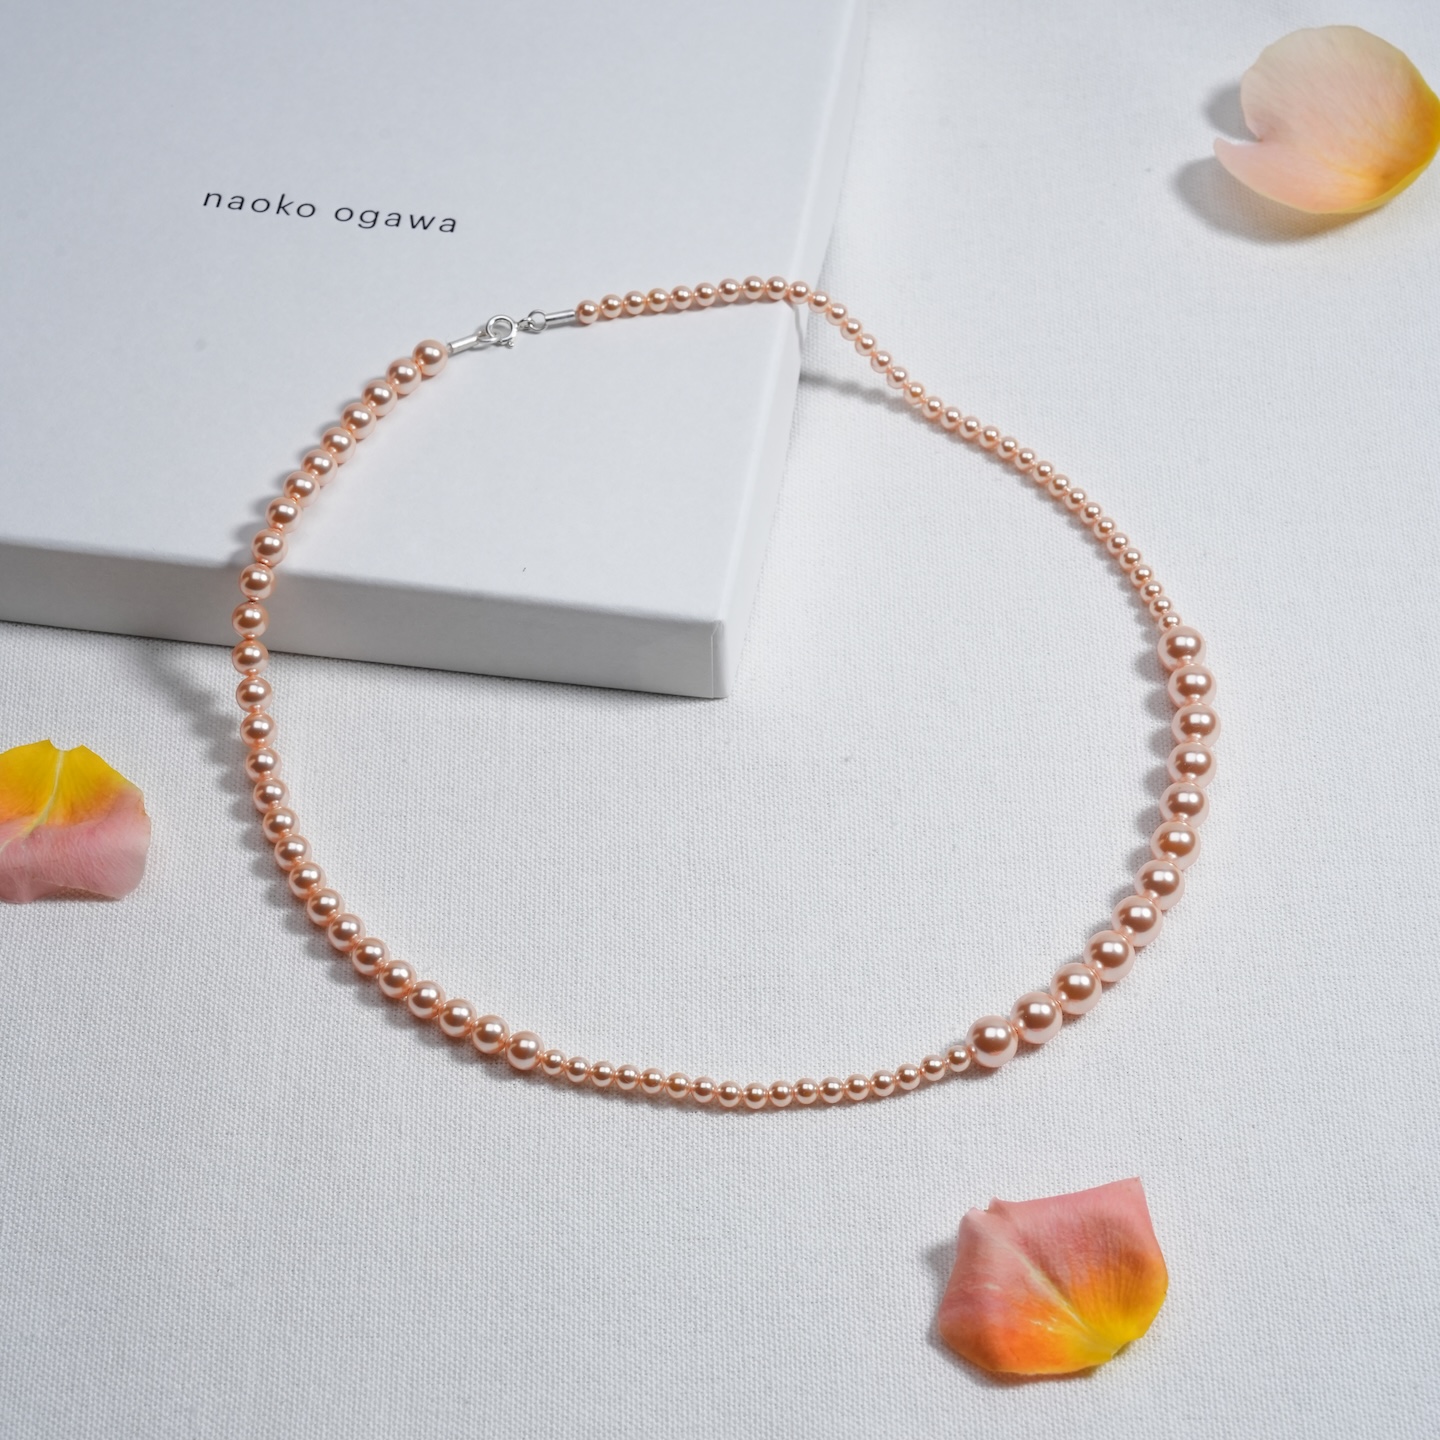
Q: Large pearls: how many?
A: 12